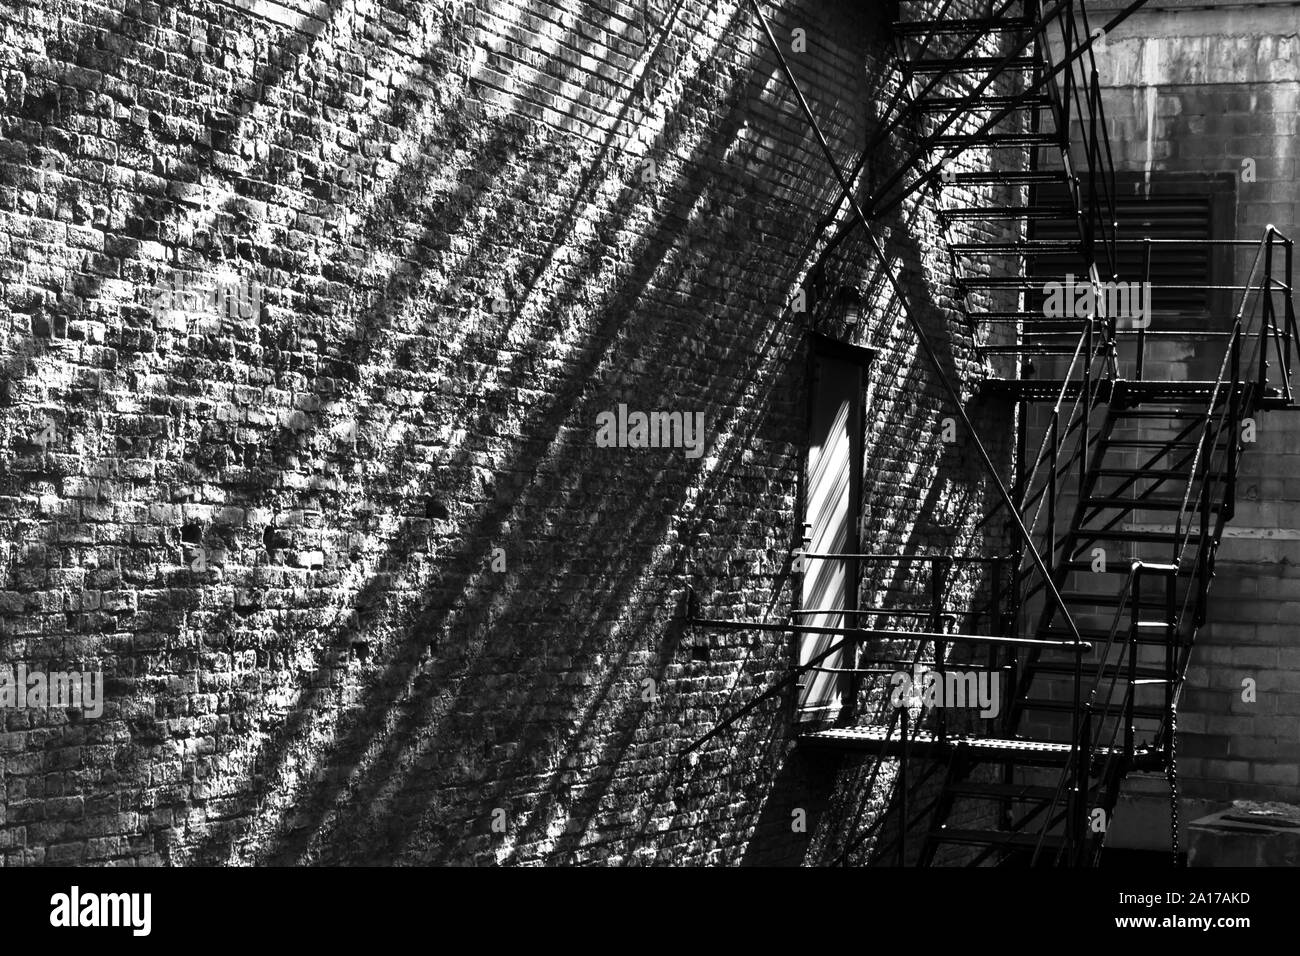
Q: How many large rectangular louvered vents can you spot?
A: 1